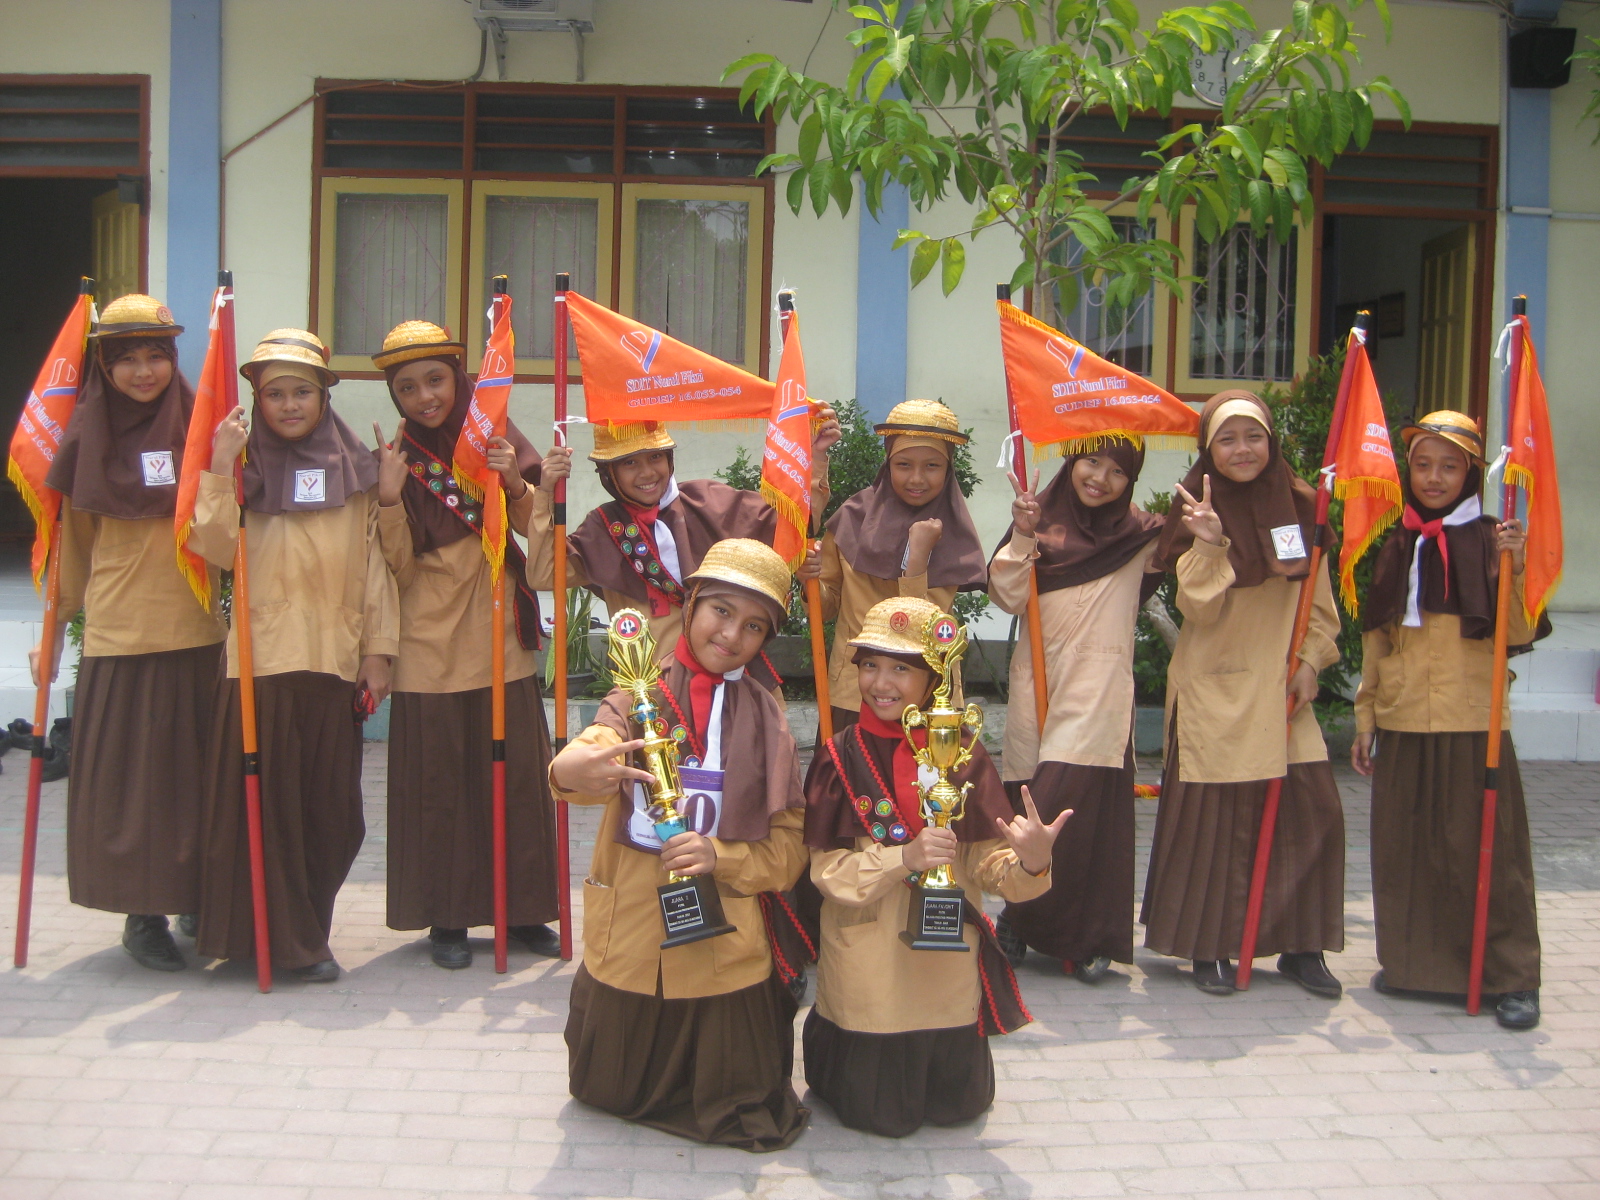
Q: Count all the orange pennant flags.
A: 8